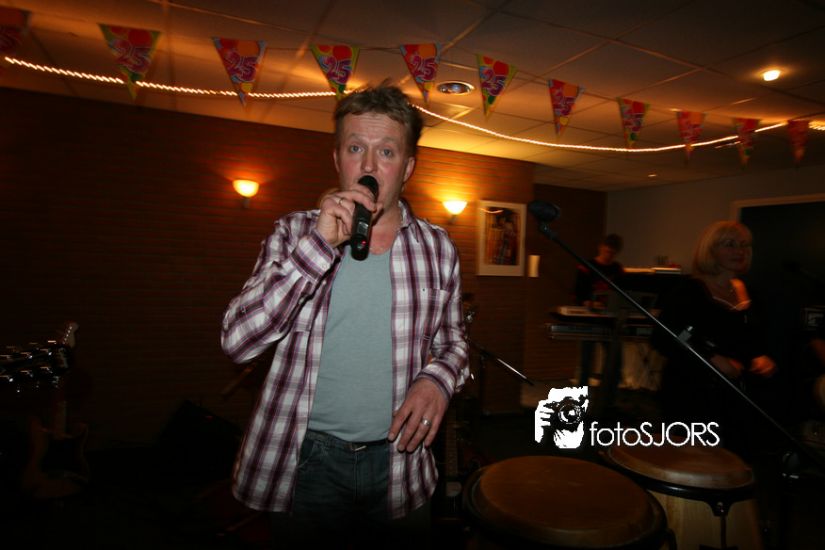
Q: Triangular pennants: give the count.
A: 11